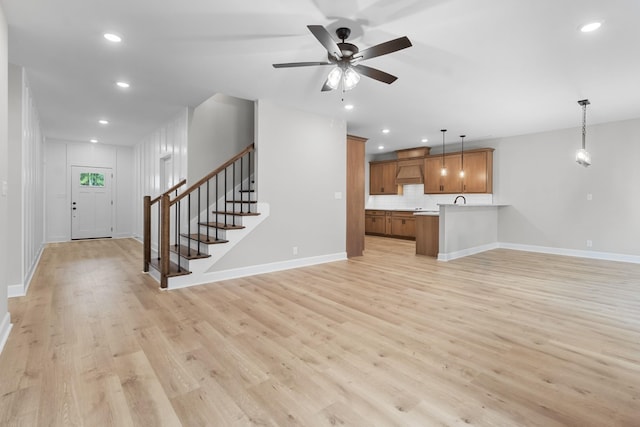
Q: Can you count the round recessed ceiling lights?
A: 9